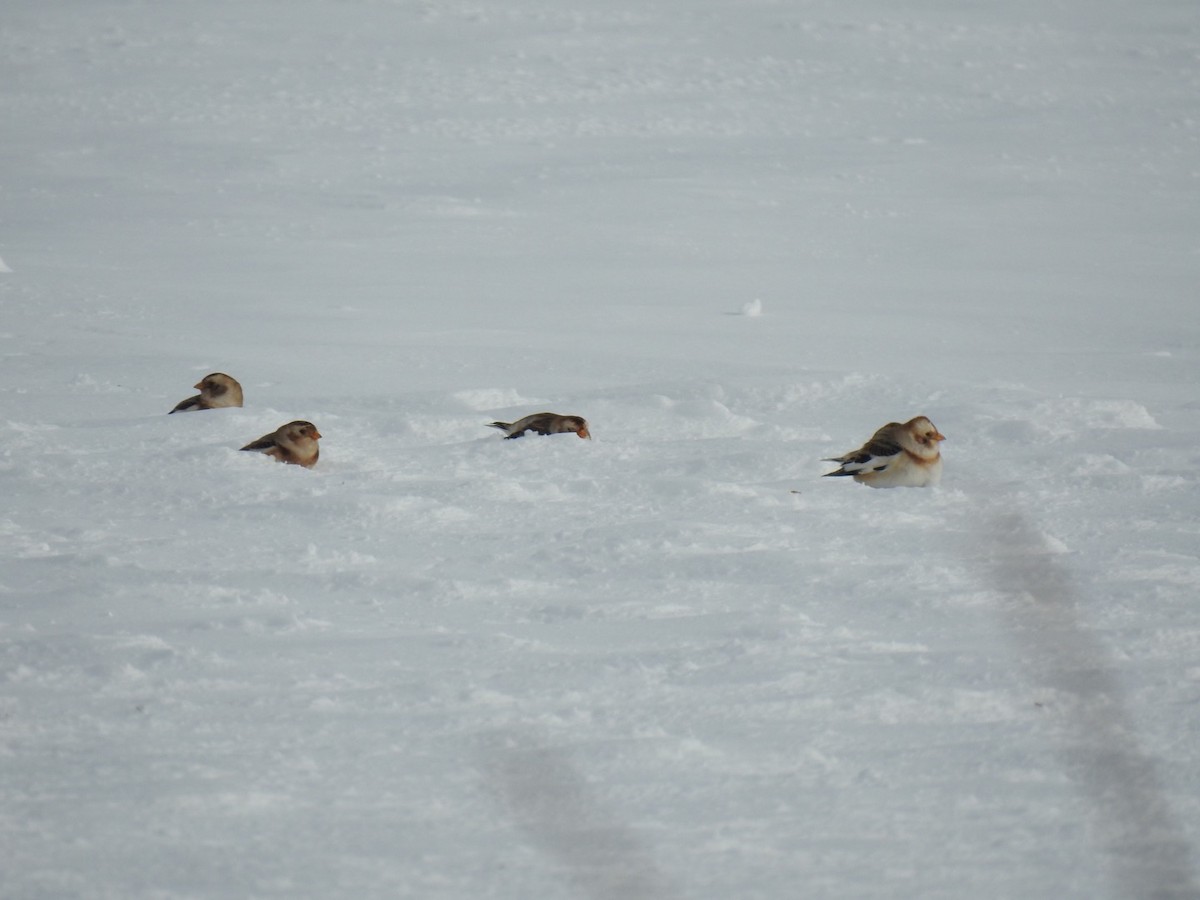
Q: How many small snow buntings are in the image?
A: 4